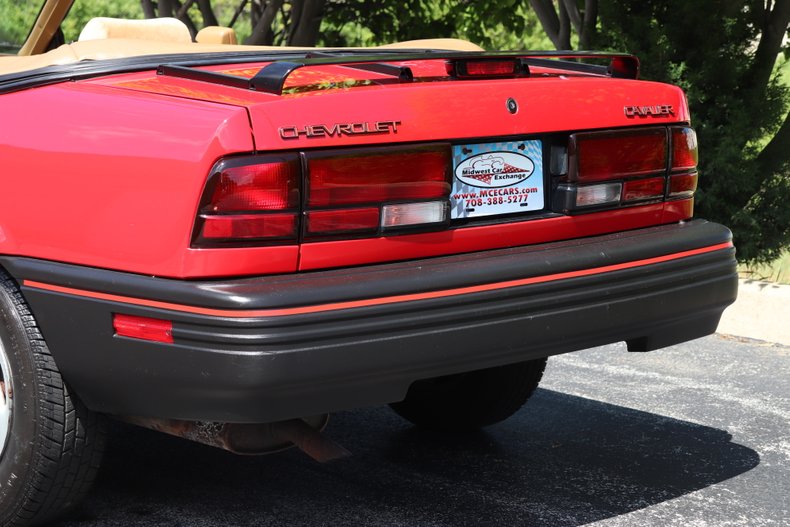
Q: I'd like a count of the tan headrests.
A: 2